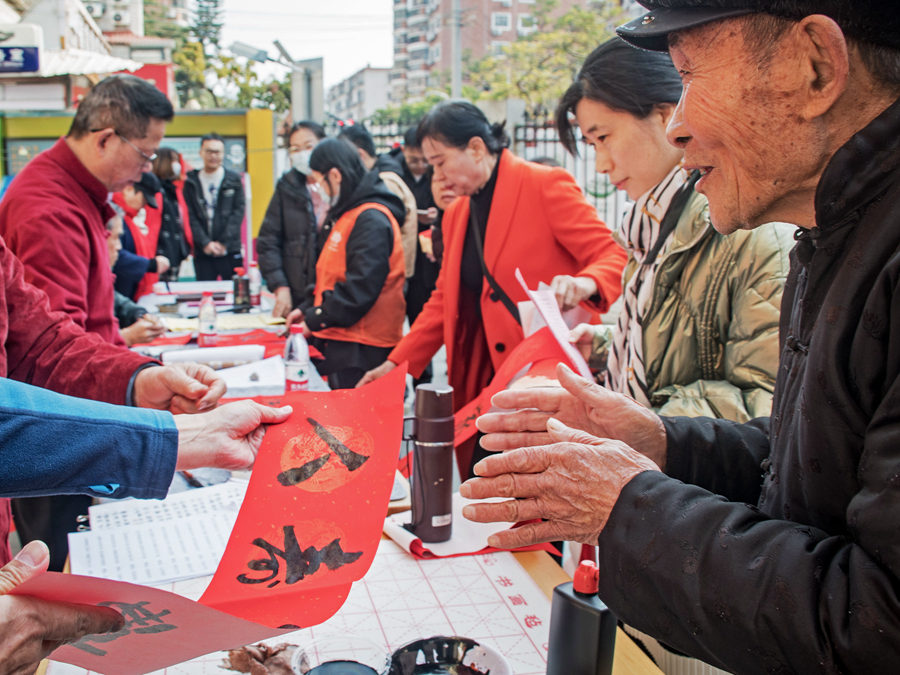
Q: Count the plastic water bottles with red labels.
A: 3